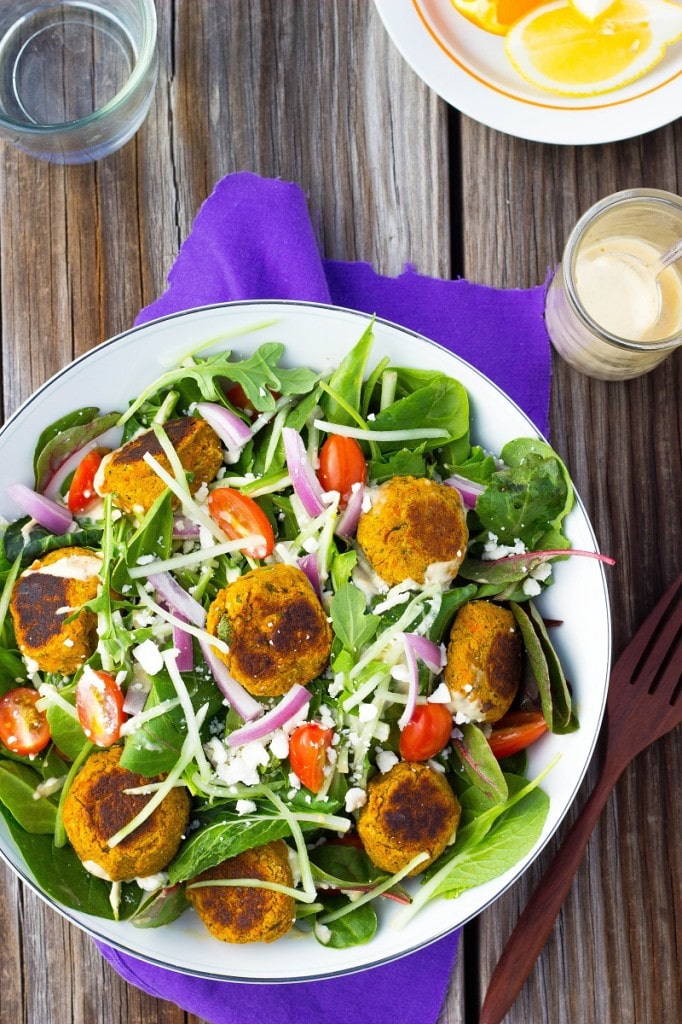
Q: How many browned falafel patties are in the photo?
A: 8